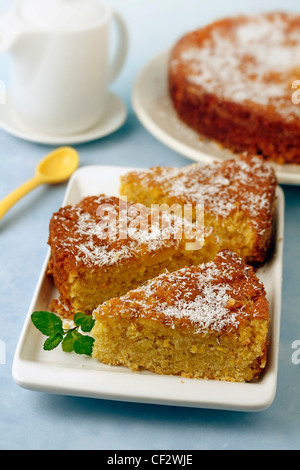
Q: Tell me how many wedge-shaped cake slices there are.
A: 3